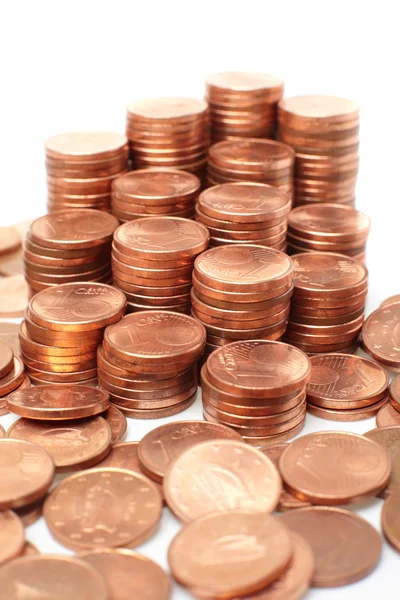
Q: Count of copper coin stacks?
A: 15